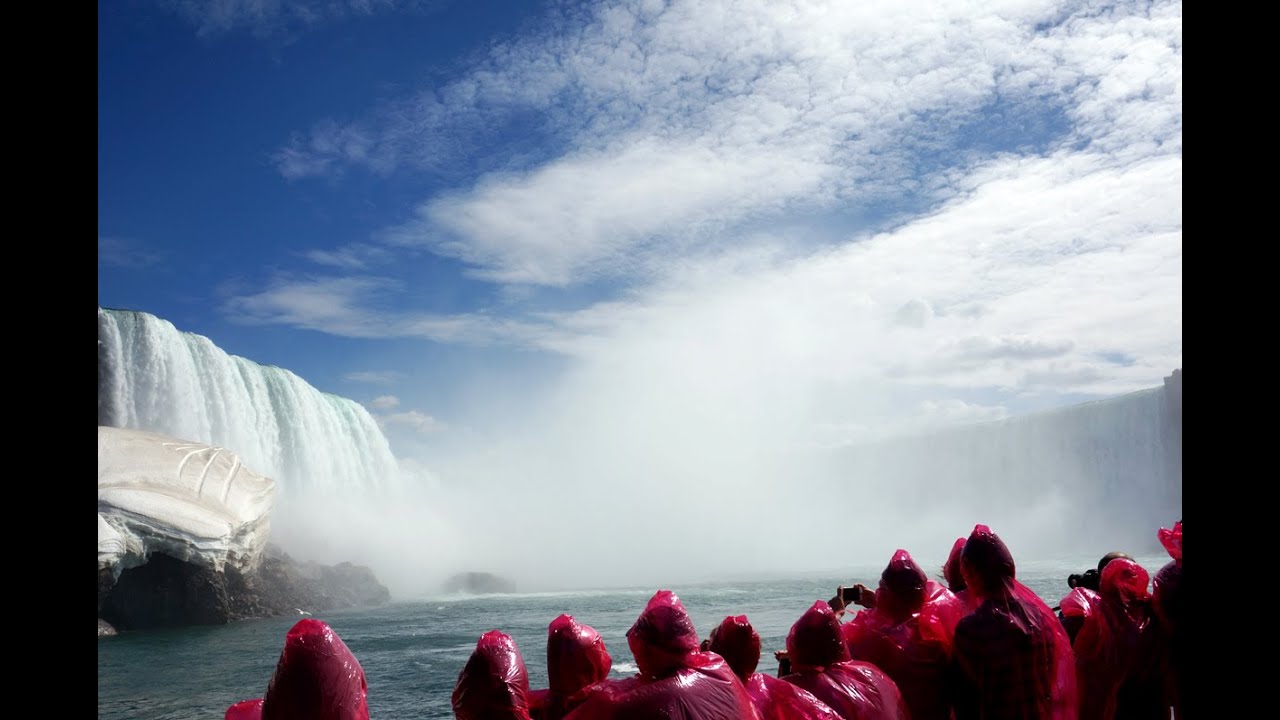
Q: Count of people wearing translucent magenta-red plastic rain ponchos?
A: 11